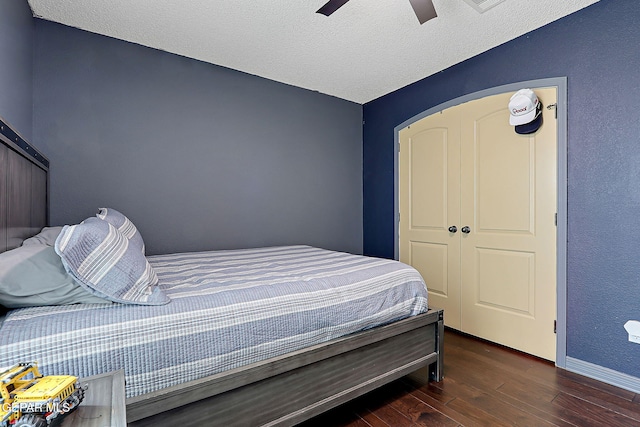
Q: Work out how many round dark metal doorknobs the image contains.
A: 2